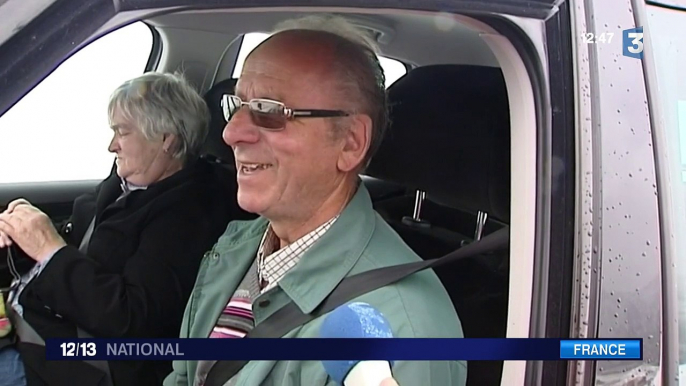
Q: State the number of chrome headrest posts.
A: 2